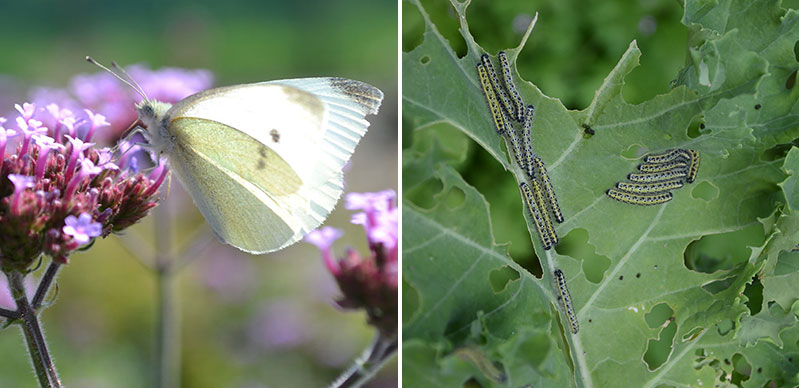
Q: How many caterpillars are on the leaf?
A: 15